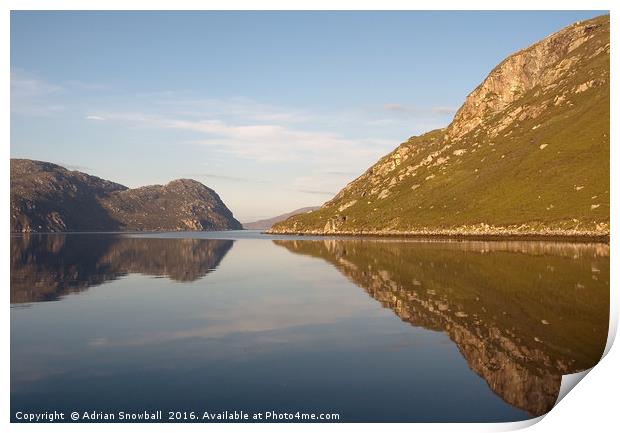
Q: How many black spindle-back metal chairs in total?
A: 0